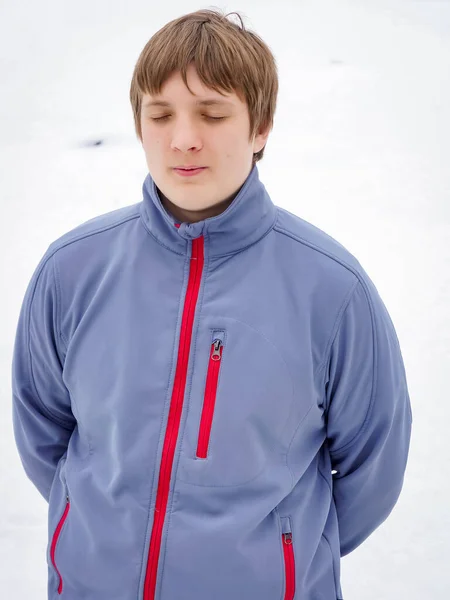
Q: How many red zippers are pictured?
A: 4